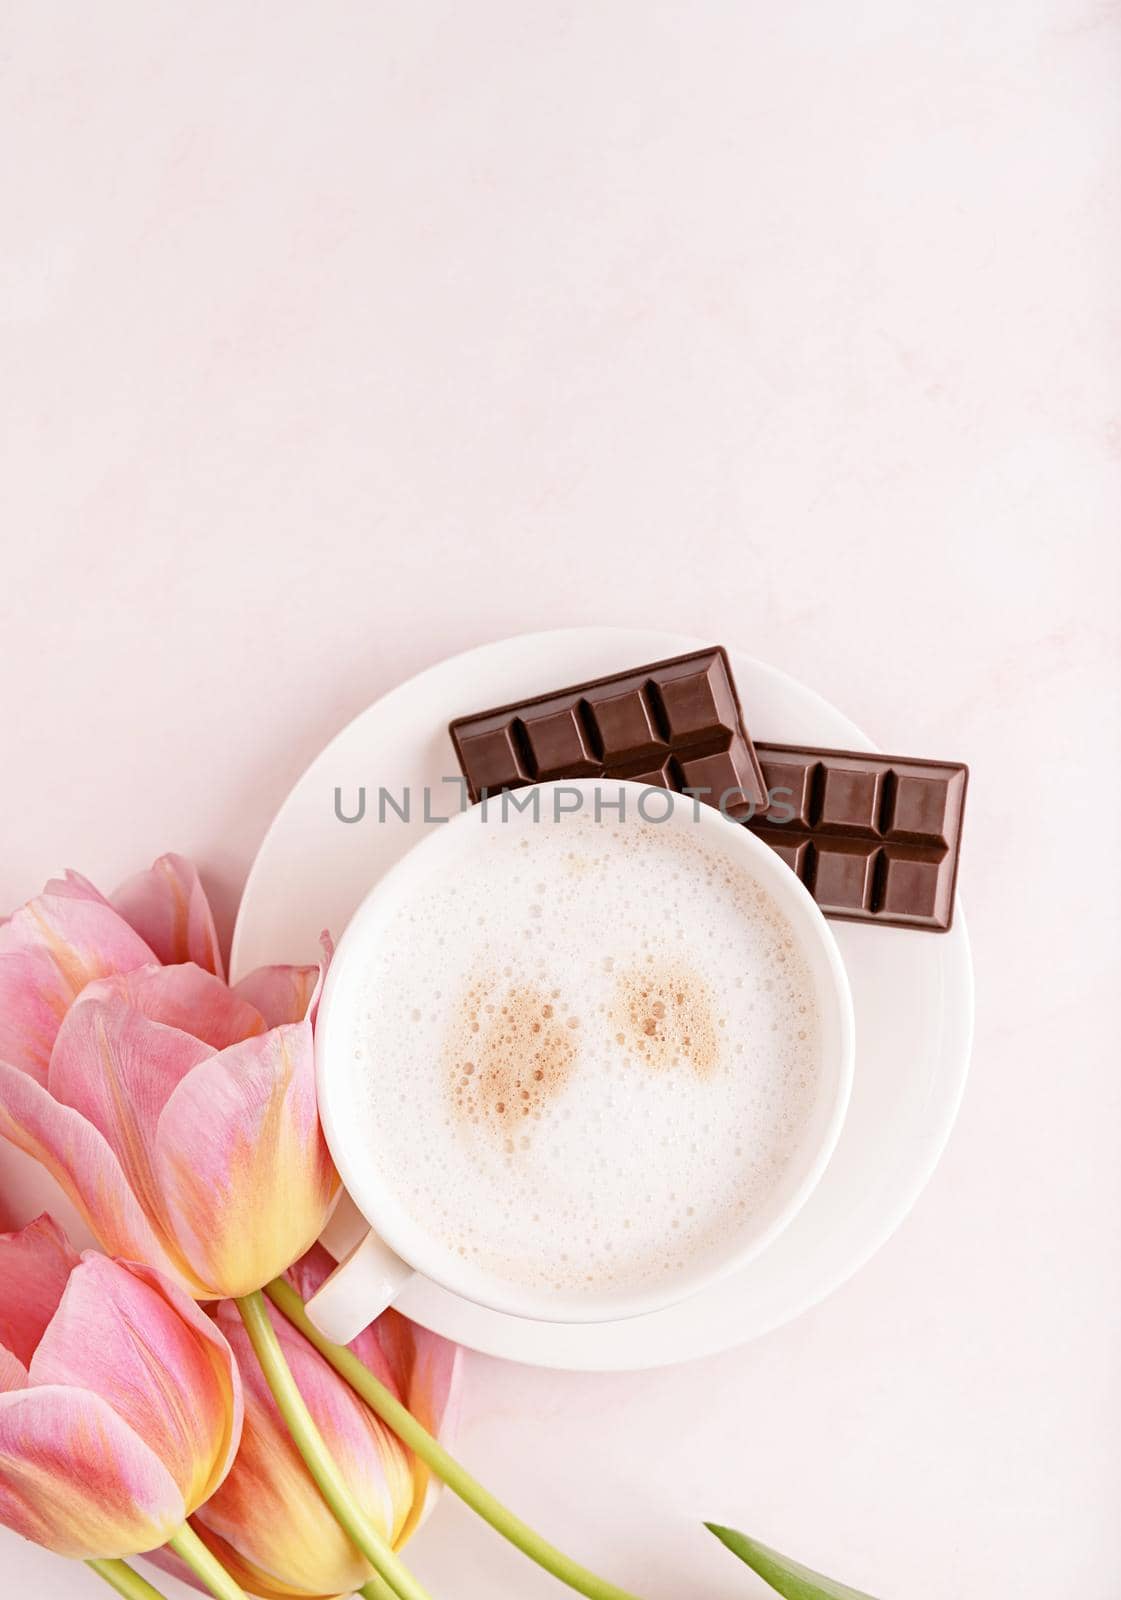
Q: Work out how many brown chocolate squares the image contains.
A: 12